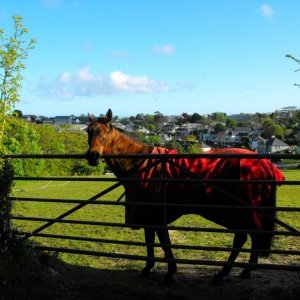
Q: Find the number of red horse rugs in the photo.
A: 1